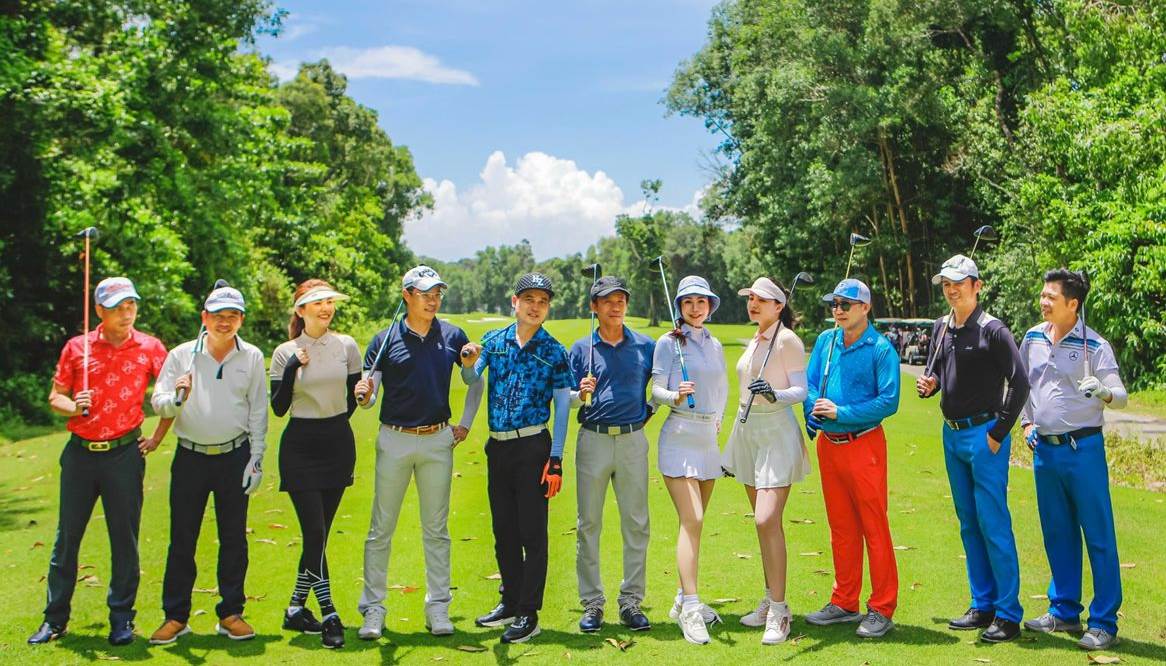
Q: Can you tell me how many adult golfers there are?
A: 11